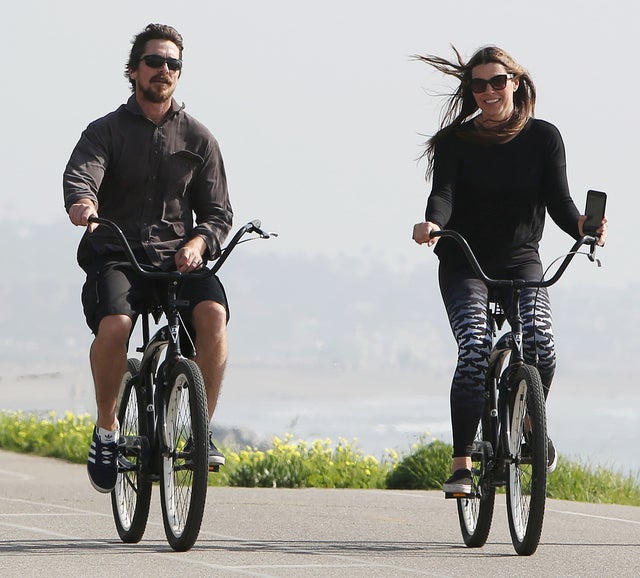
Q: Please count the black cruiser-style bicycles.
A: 2